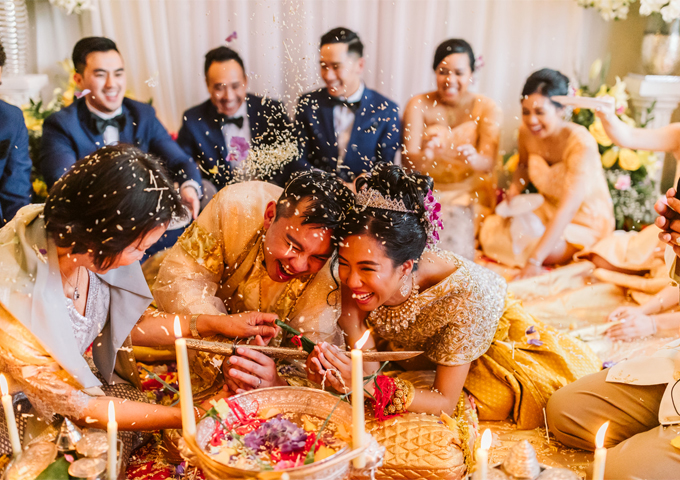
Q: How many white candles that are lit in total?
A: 6